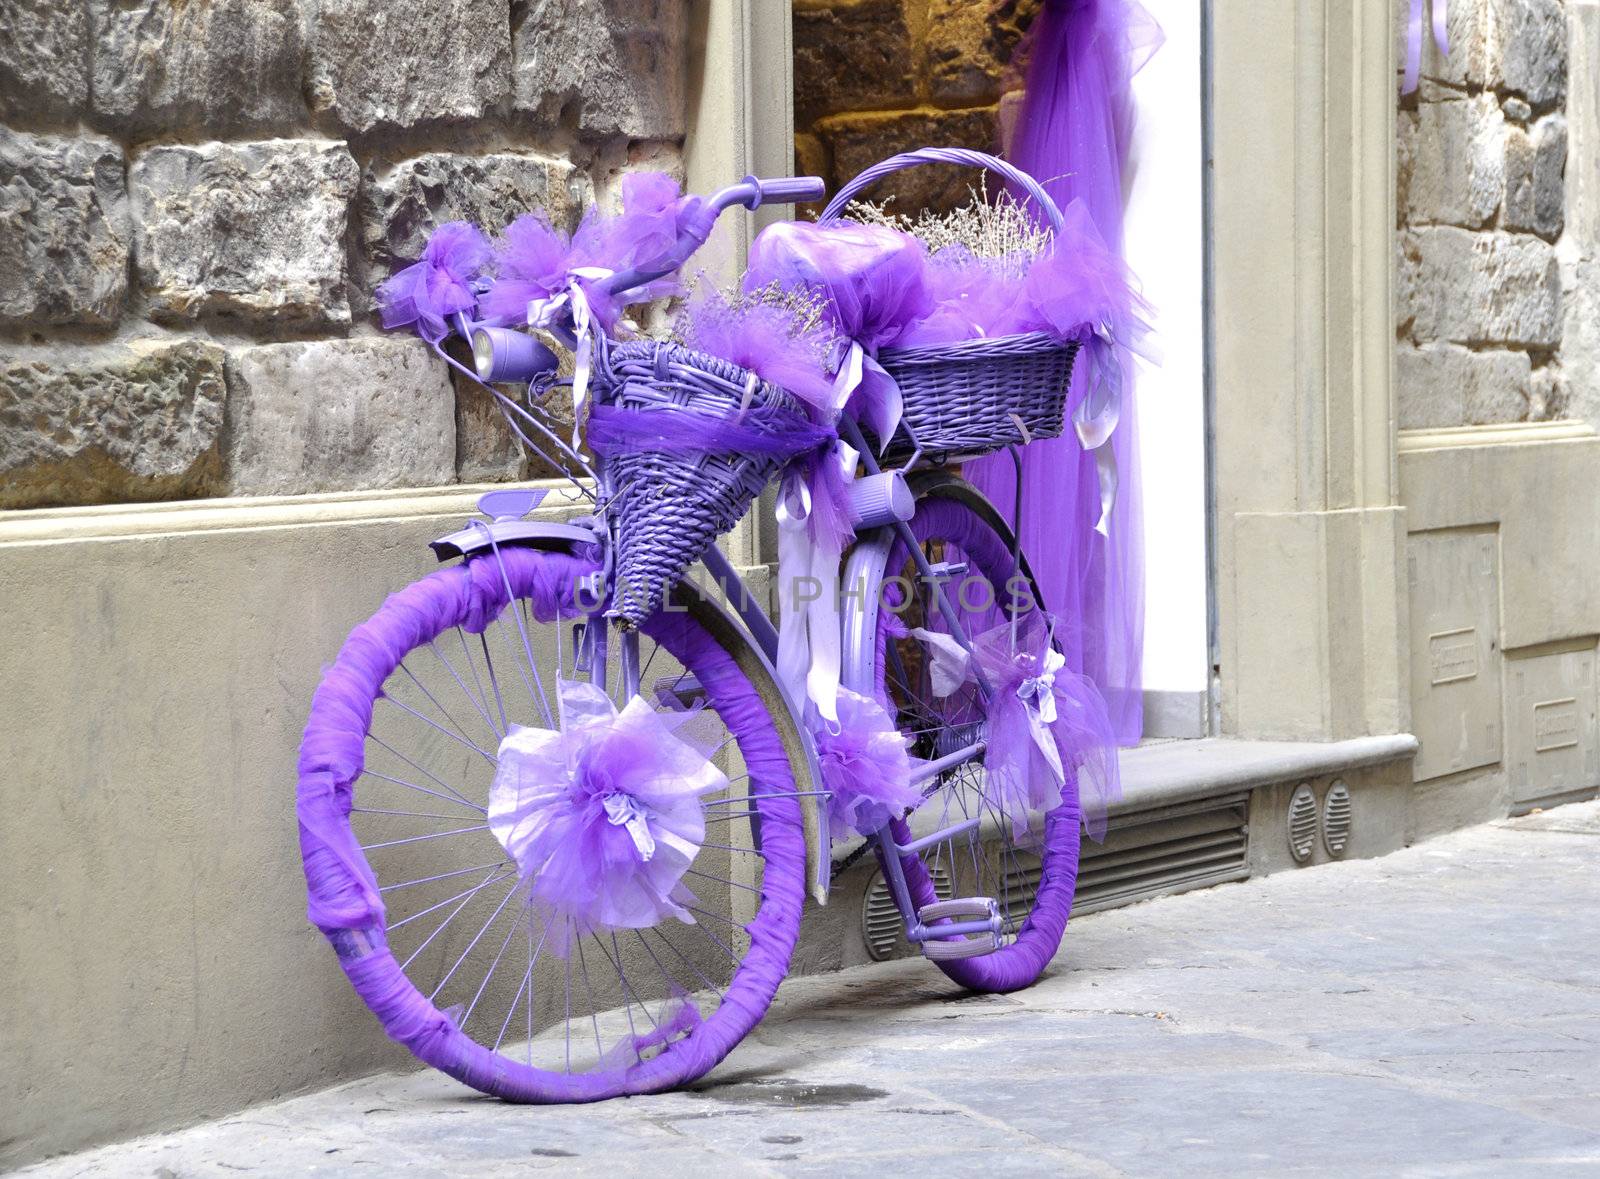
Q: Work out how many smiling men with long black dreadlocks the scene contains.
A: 0